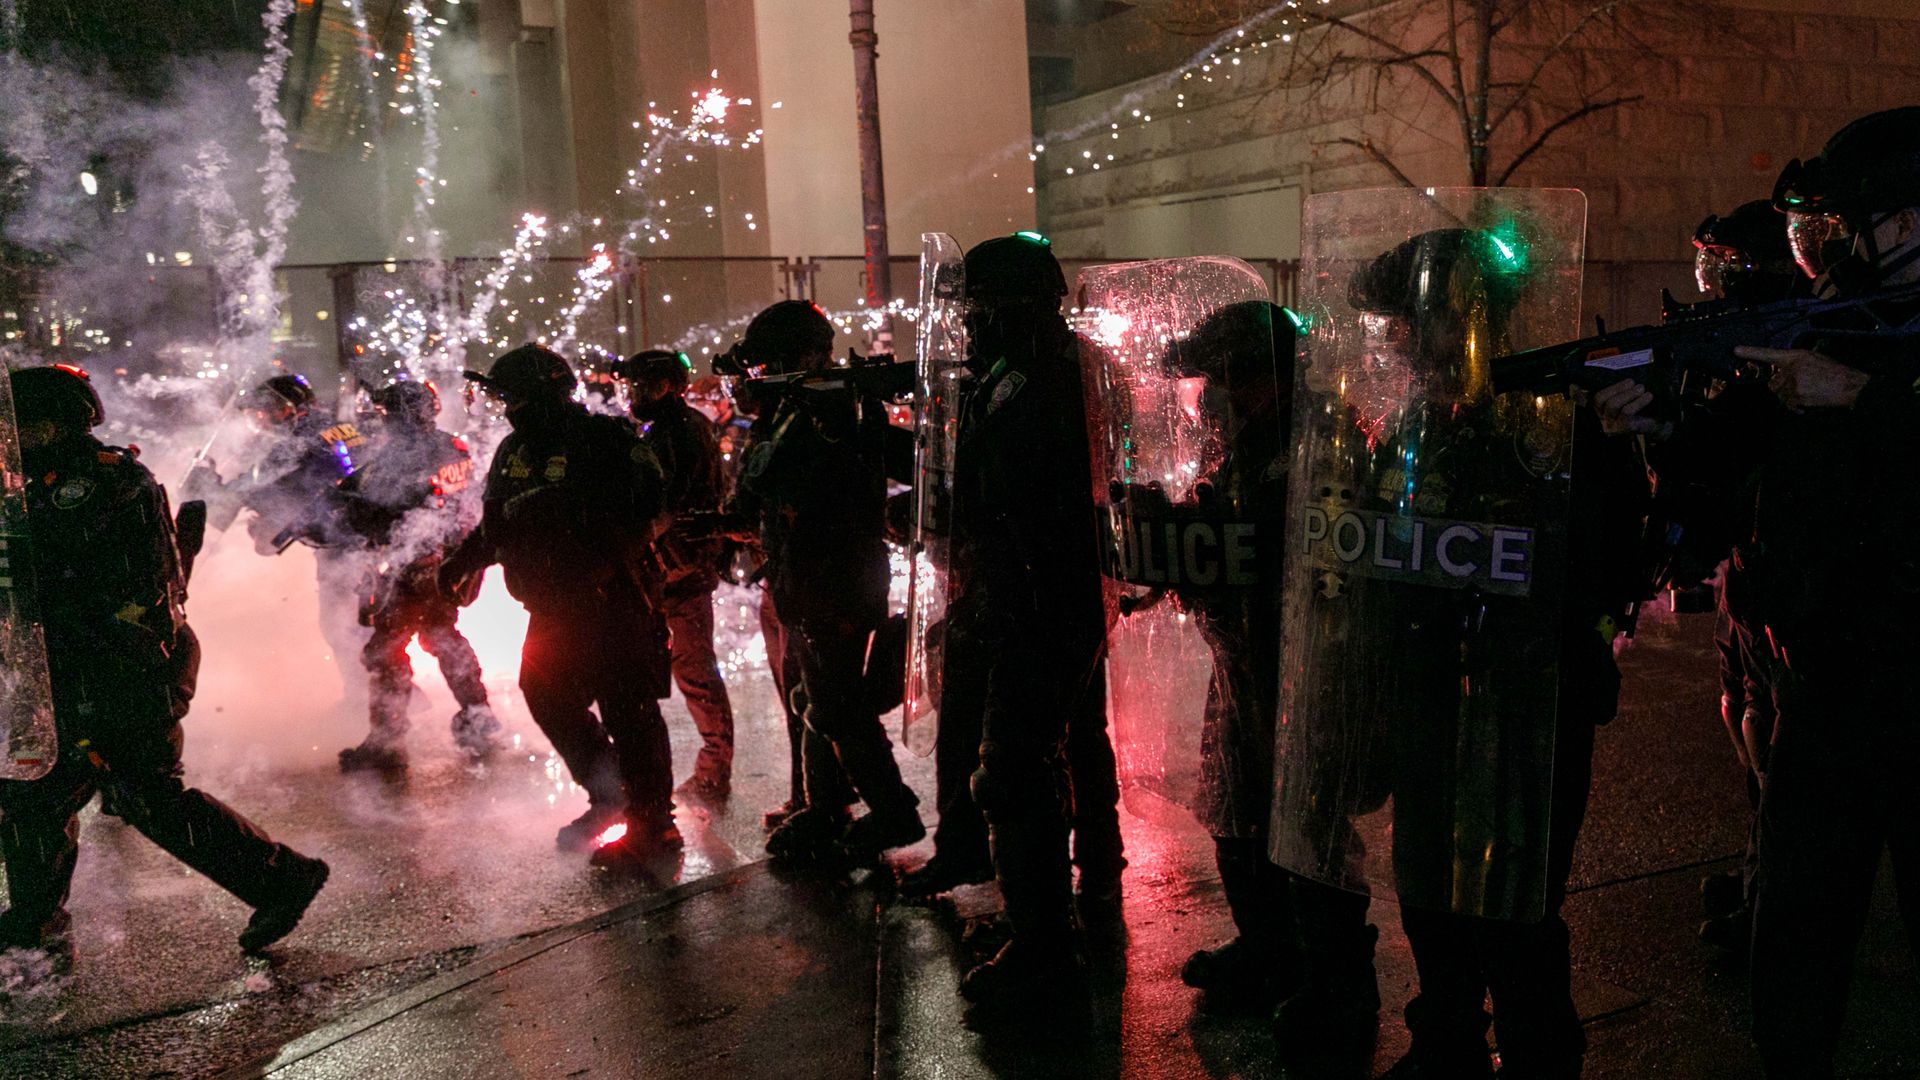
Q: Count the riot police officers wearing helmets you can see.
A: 11